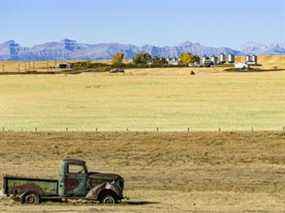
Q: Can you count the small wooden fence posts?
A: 10